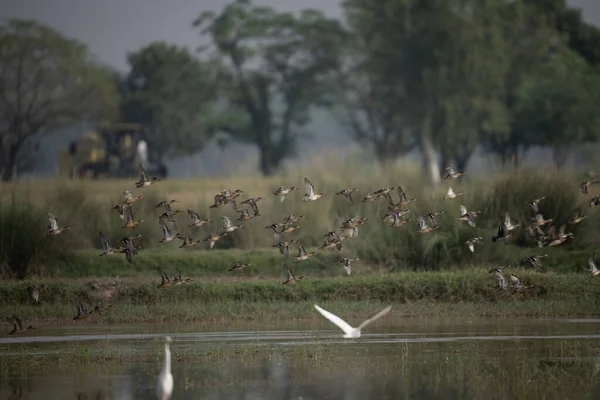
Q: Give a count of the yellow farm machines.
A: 1